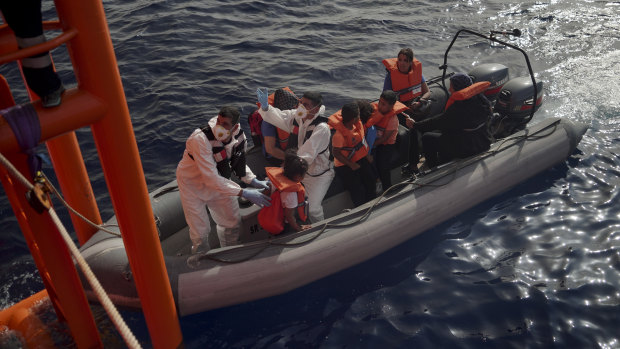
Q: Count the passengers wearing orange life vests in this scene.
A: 7